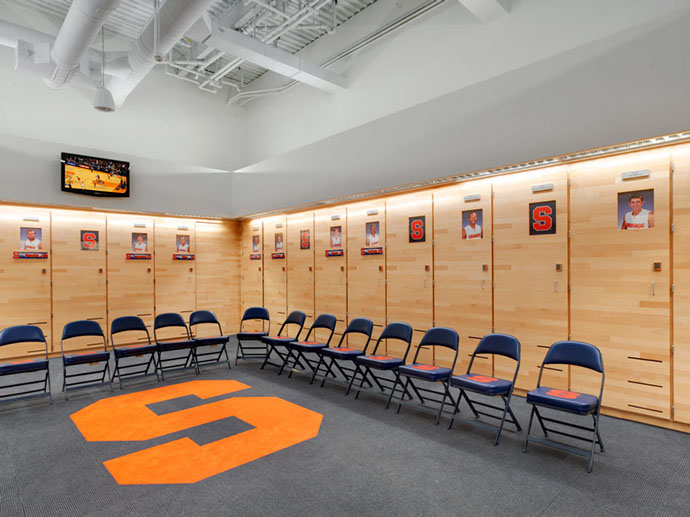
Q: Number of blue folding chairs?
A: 13